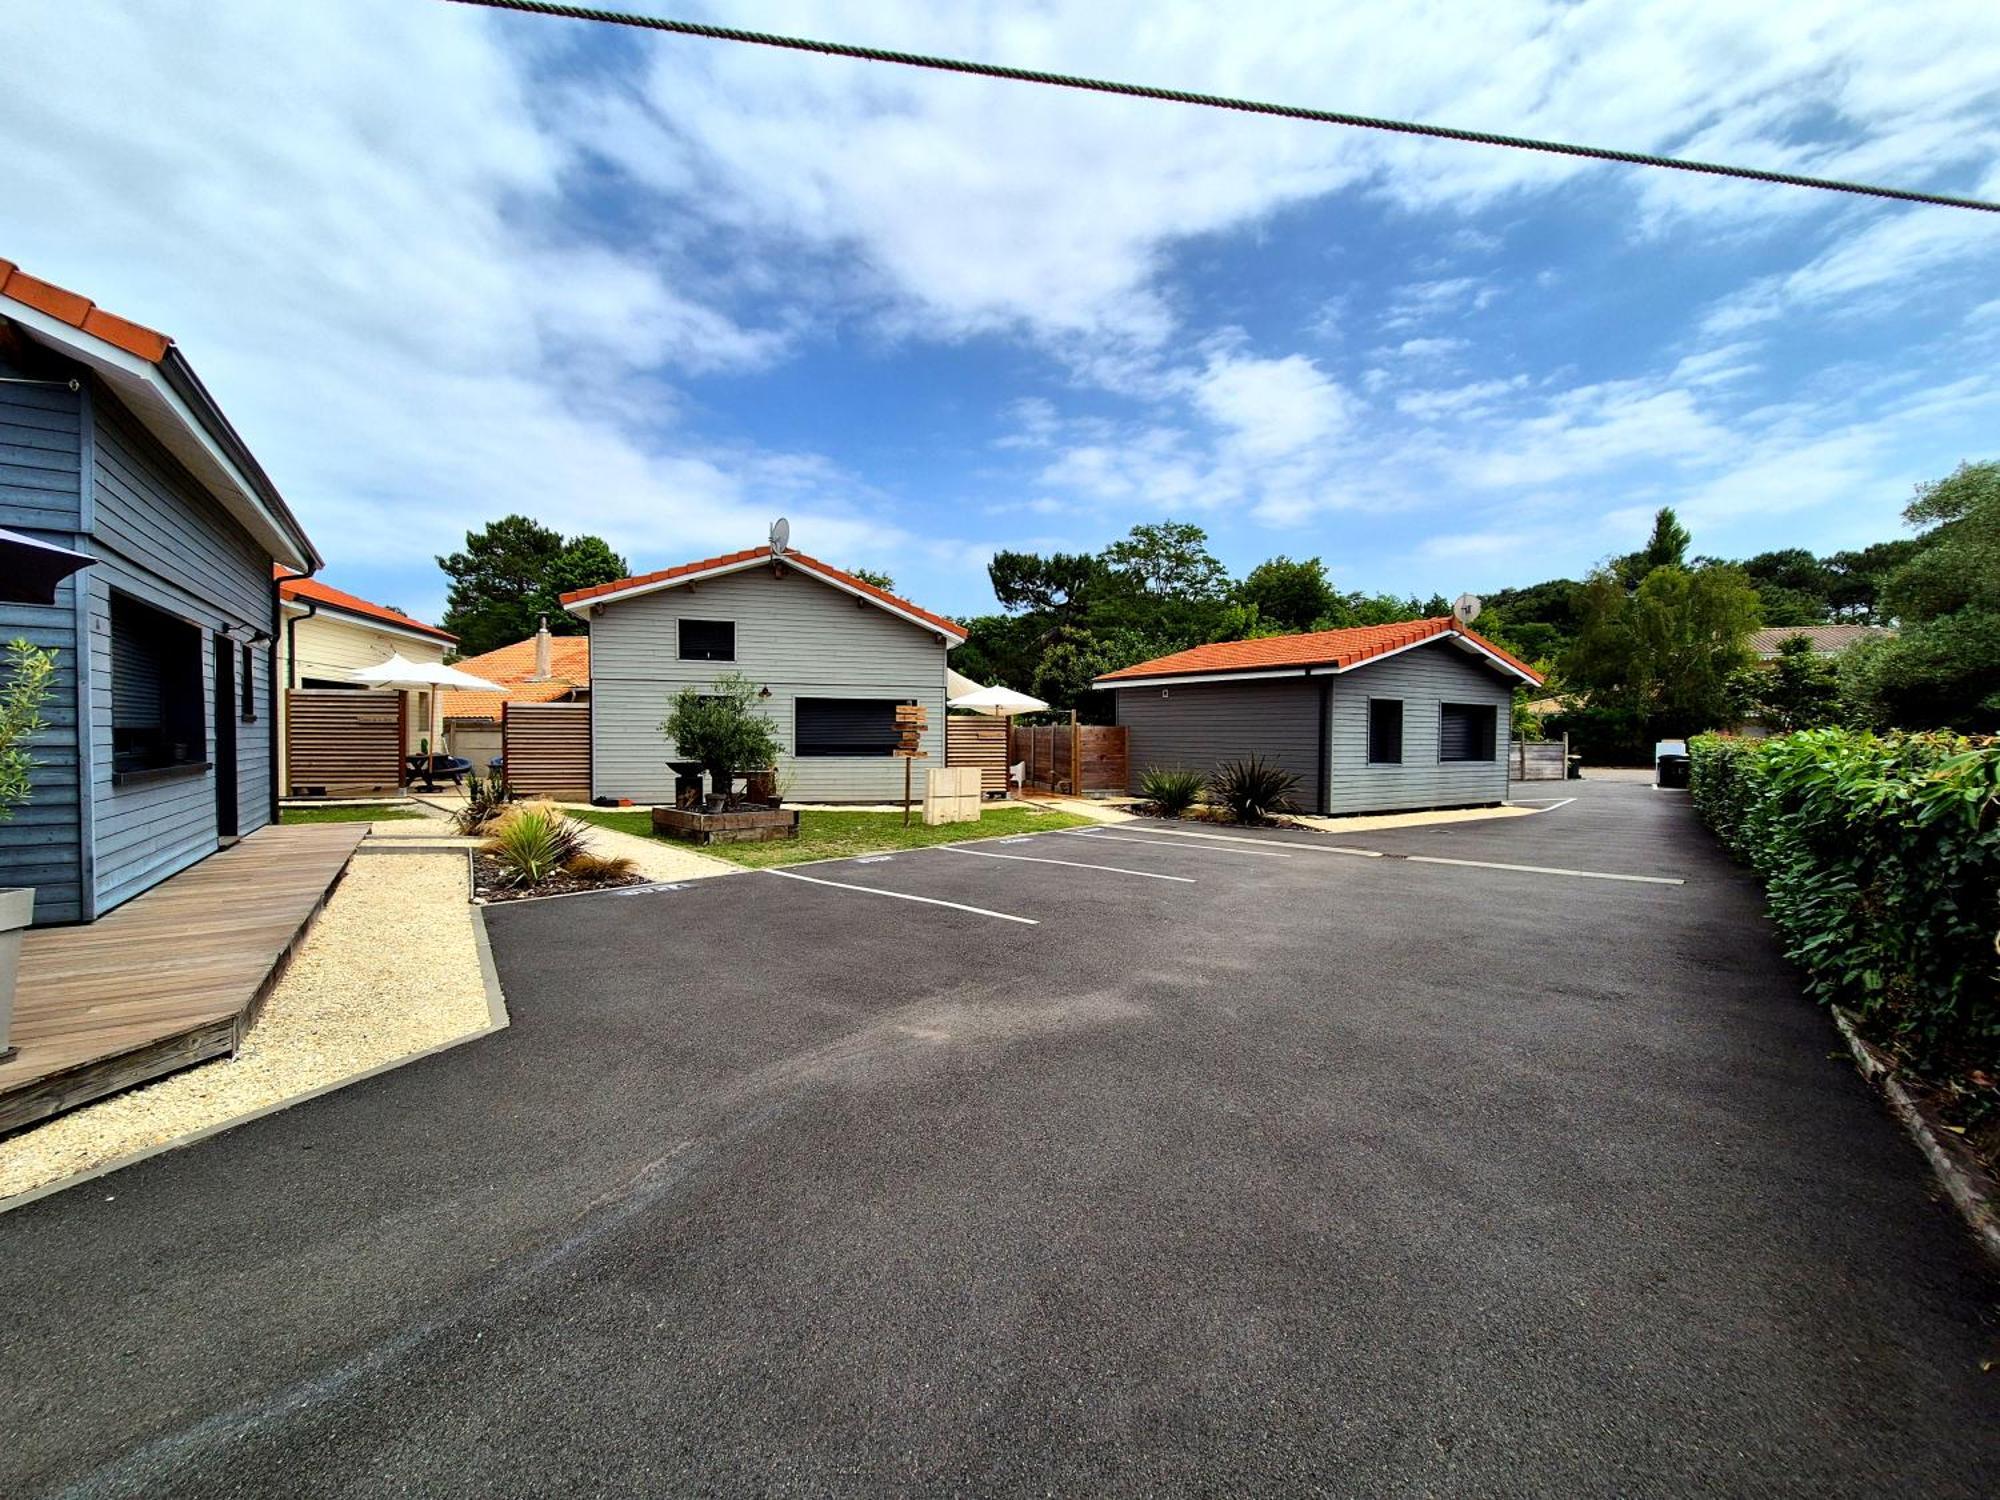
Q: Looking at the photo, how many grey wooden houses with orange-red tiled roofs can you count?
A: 3